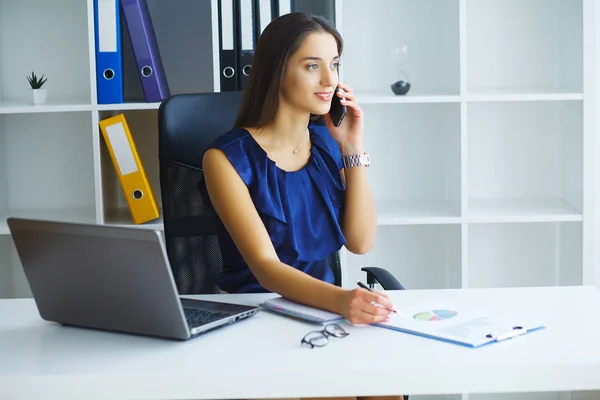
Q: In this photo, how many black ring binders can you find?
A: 4